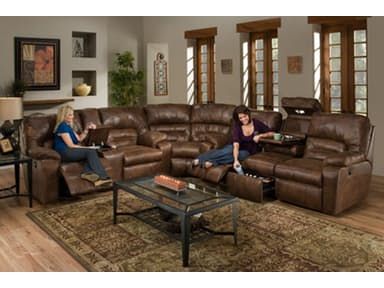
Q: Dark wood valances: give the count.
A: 3